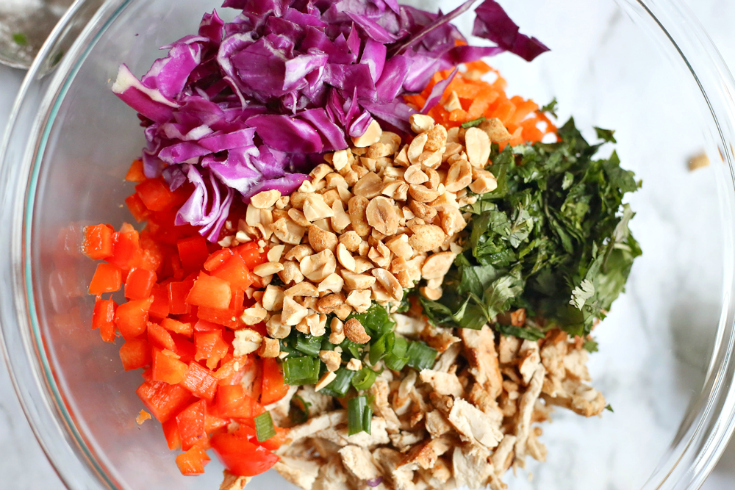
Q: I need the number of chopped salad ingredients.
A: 7